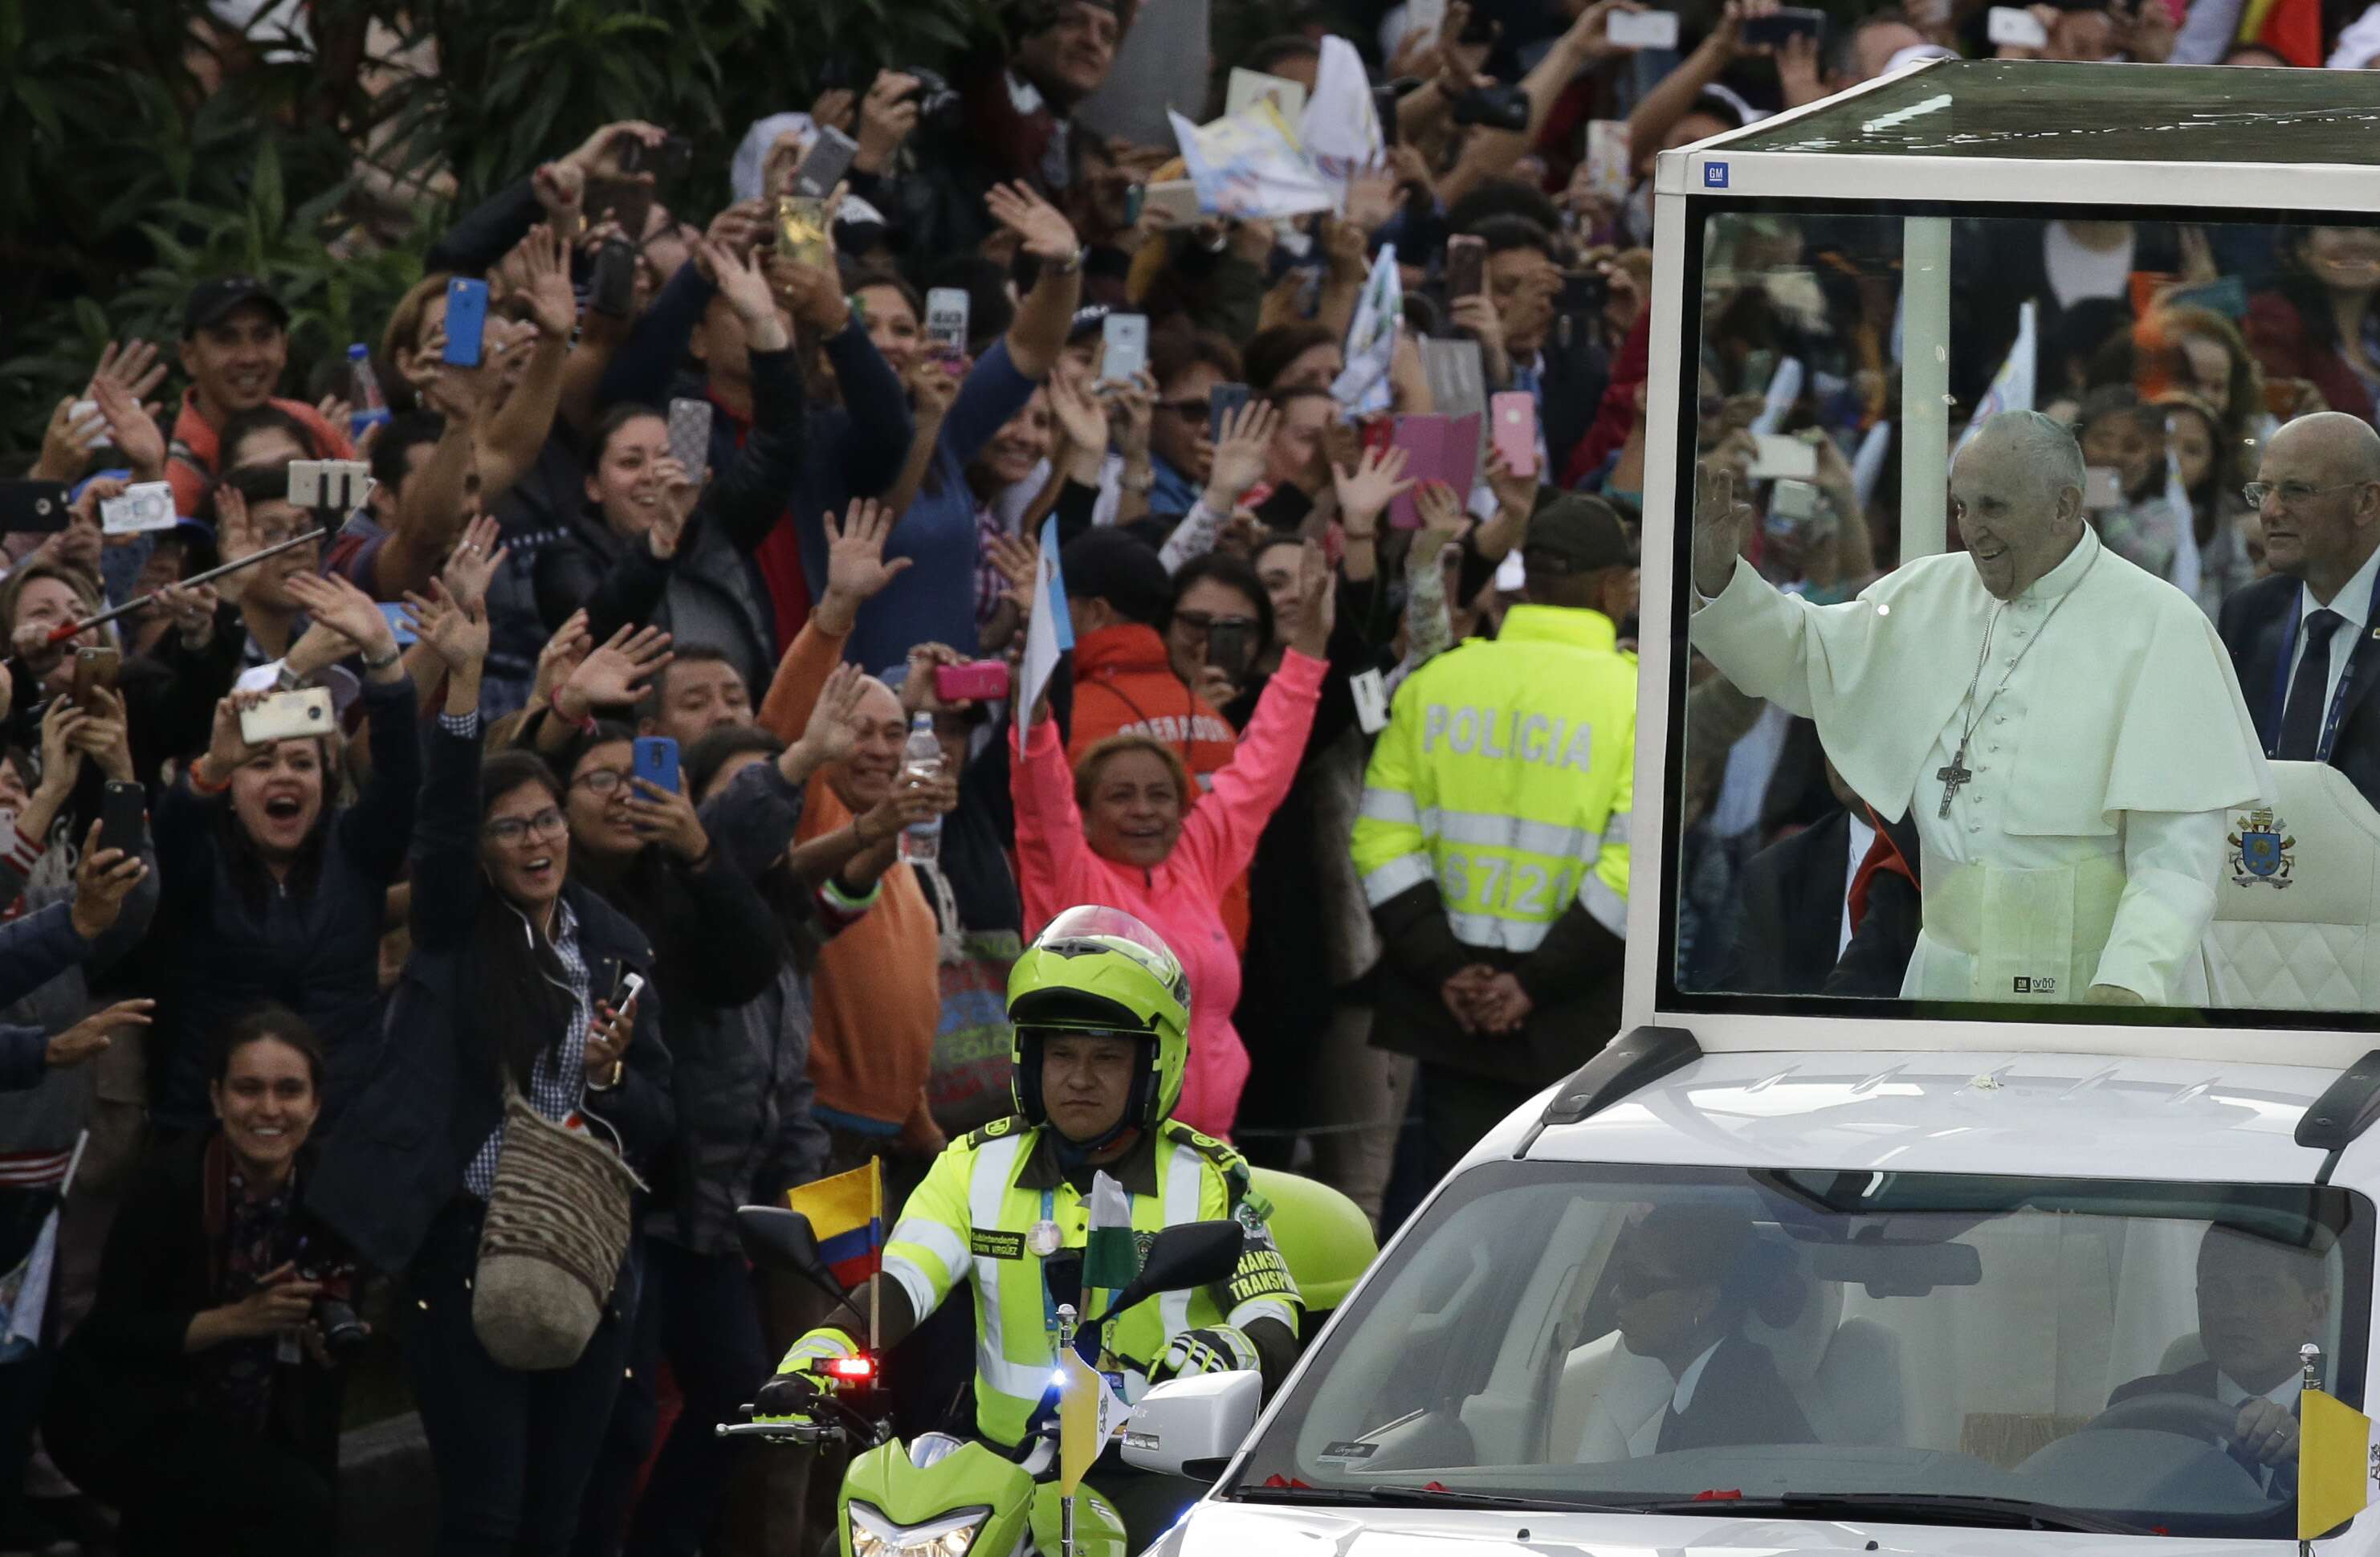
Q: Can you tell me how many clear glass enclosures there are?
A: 1